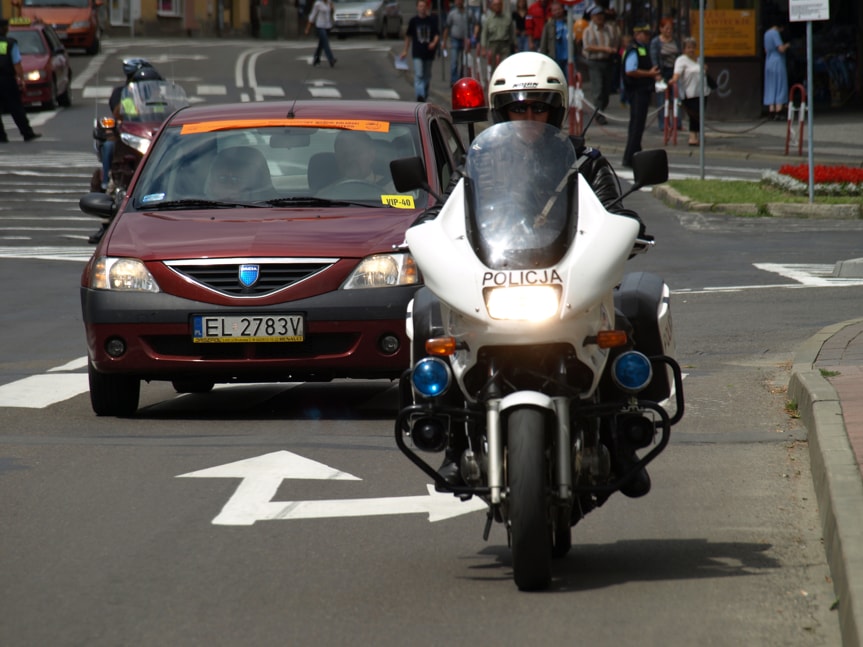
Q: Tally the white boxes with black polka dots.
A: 0